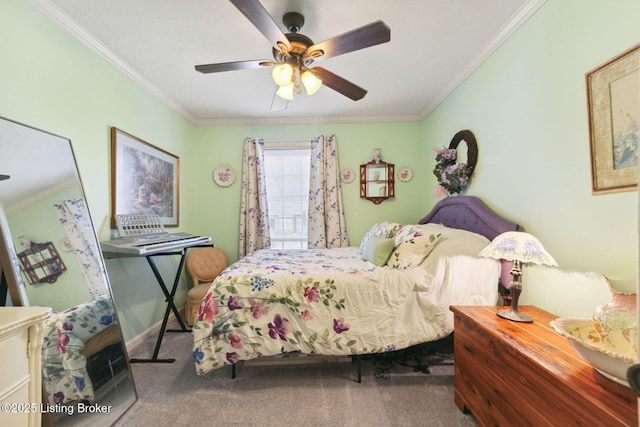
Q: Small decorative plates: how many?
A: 3